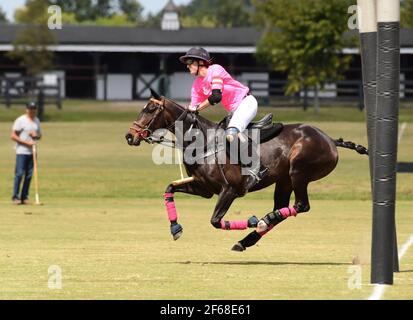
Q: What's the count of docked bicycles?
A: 0